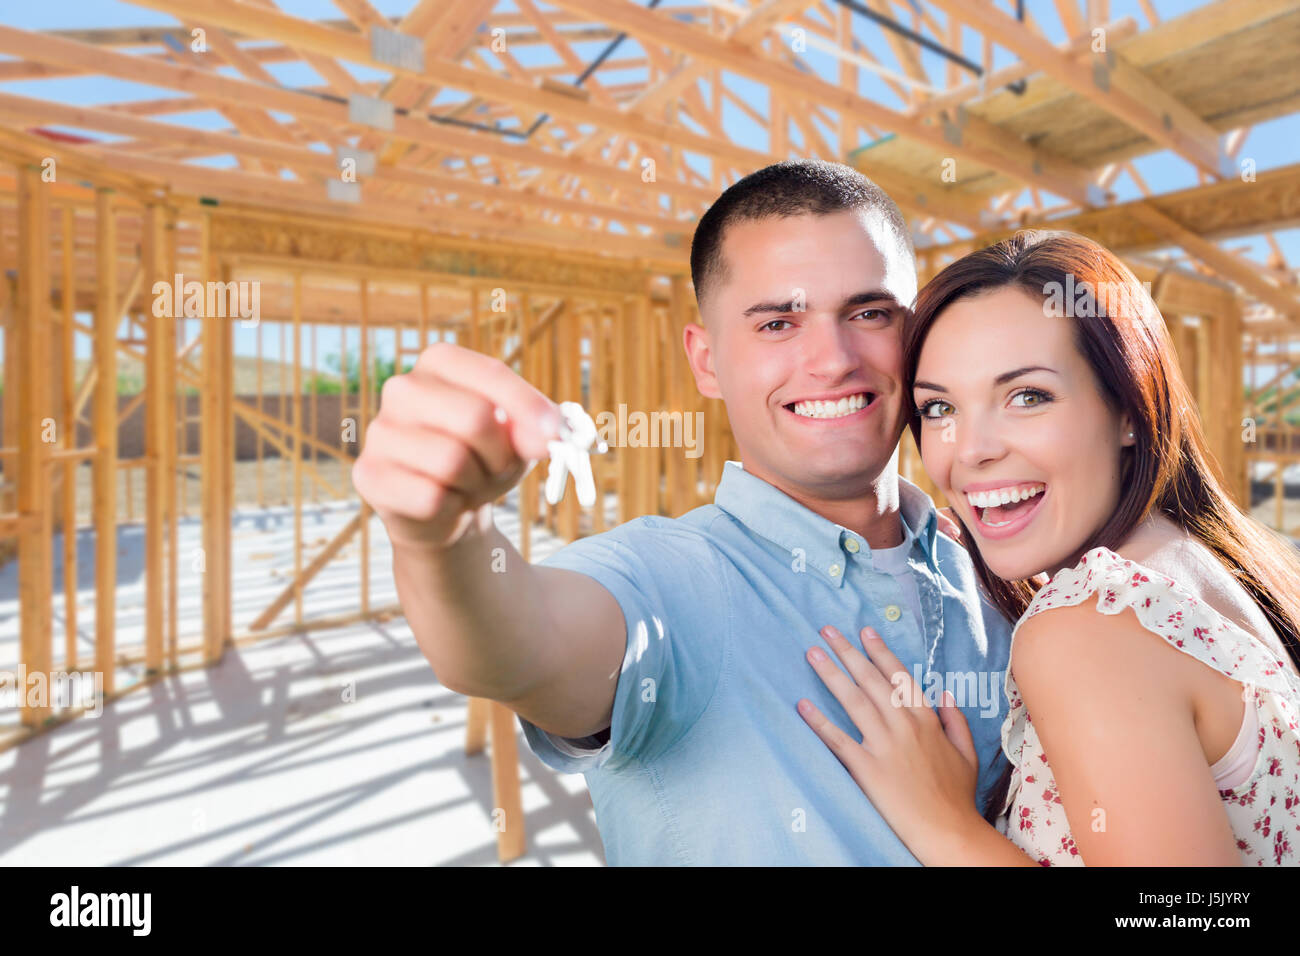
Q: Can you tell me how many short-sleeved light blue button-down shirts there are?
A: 1